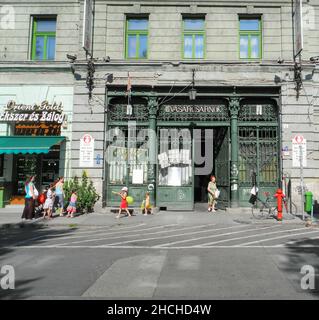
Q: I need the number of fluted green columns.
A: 2